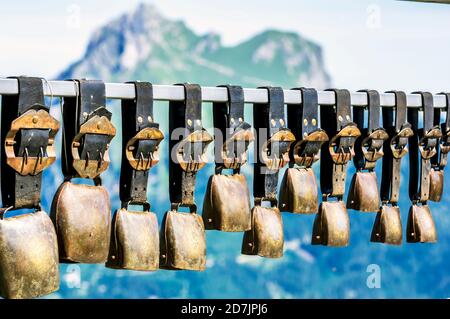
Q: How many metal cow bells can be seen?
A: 12